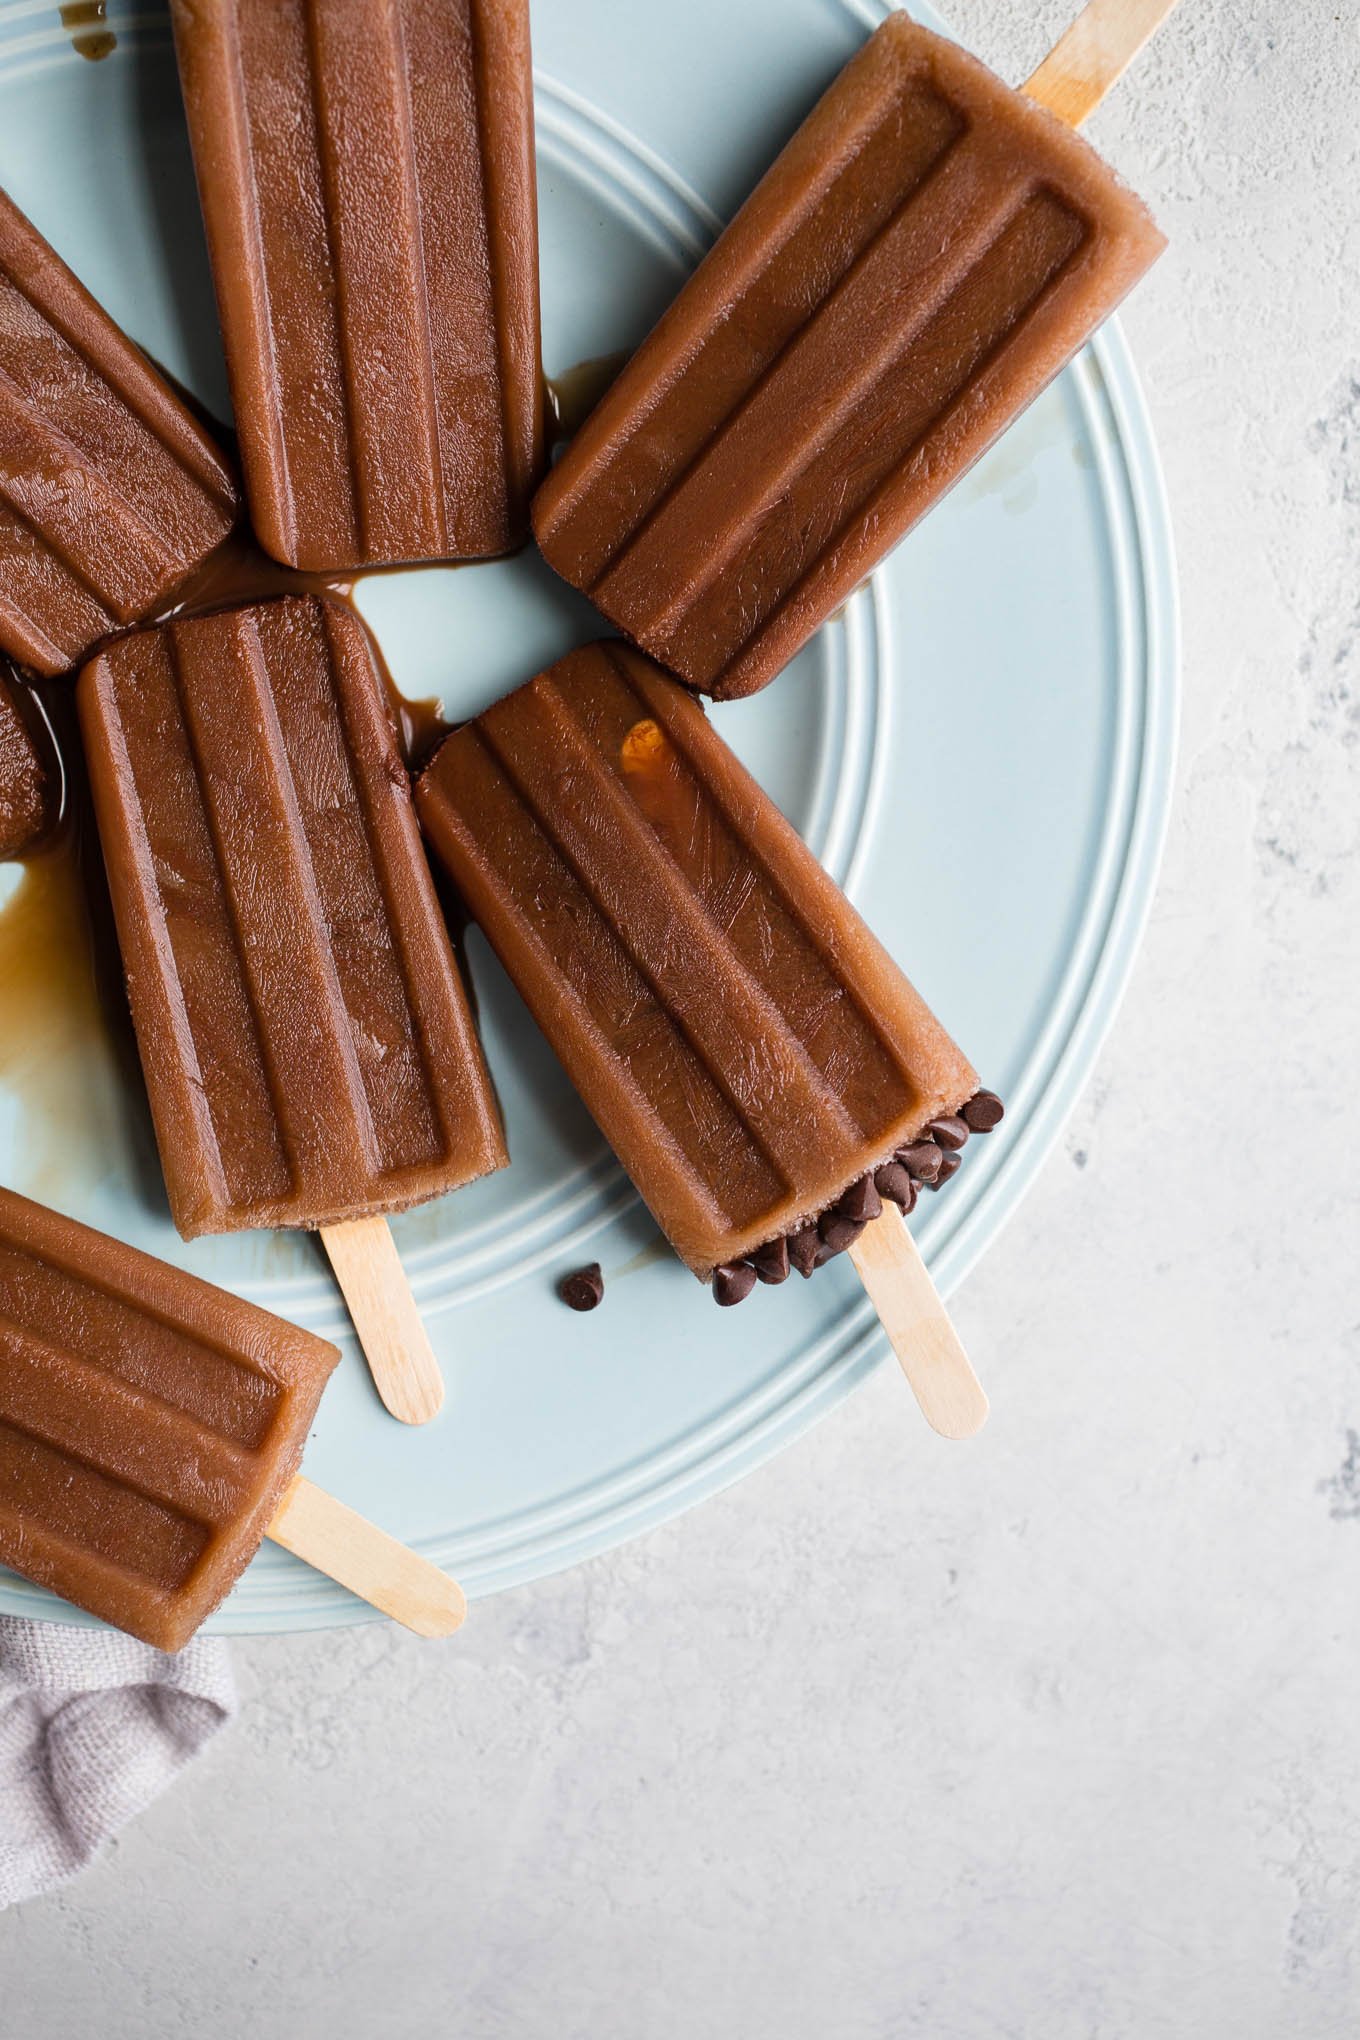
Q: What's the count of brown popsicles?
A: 7